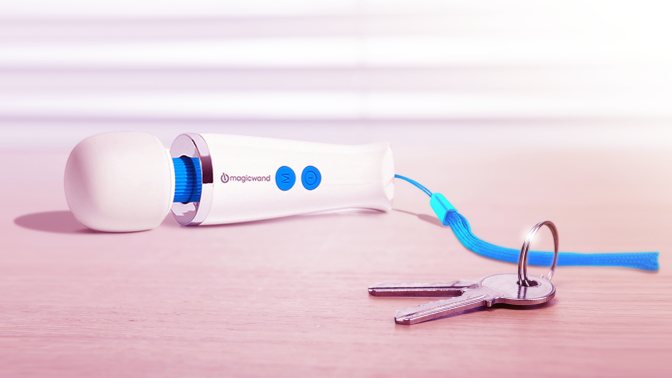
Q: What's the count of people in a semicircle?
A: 0